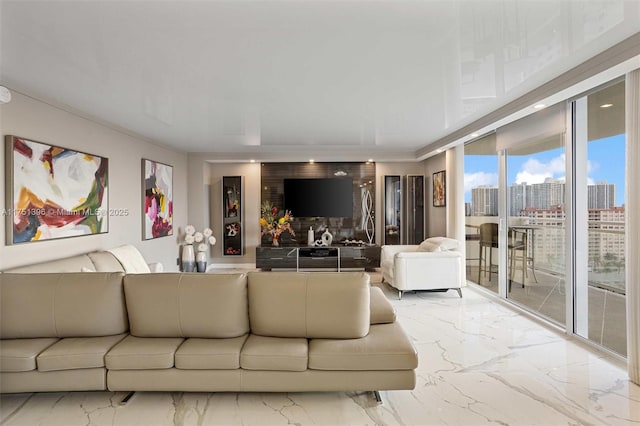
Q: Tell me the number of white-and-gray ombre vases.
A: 2